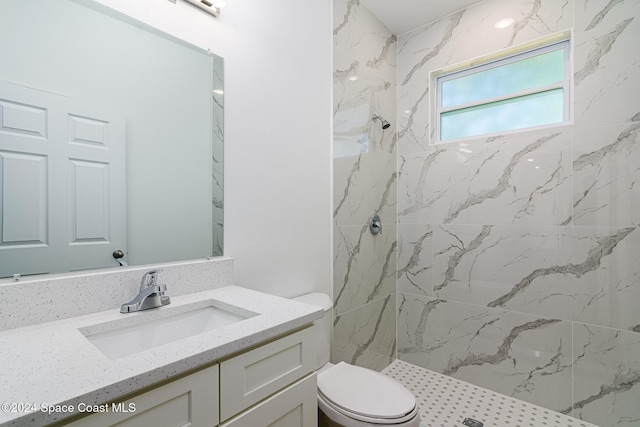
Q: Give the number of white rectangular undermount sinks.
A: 1